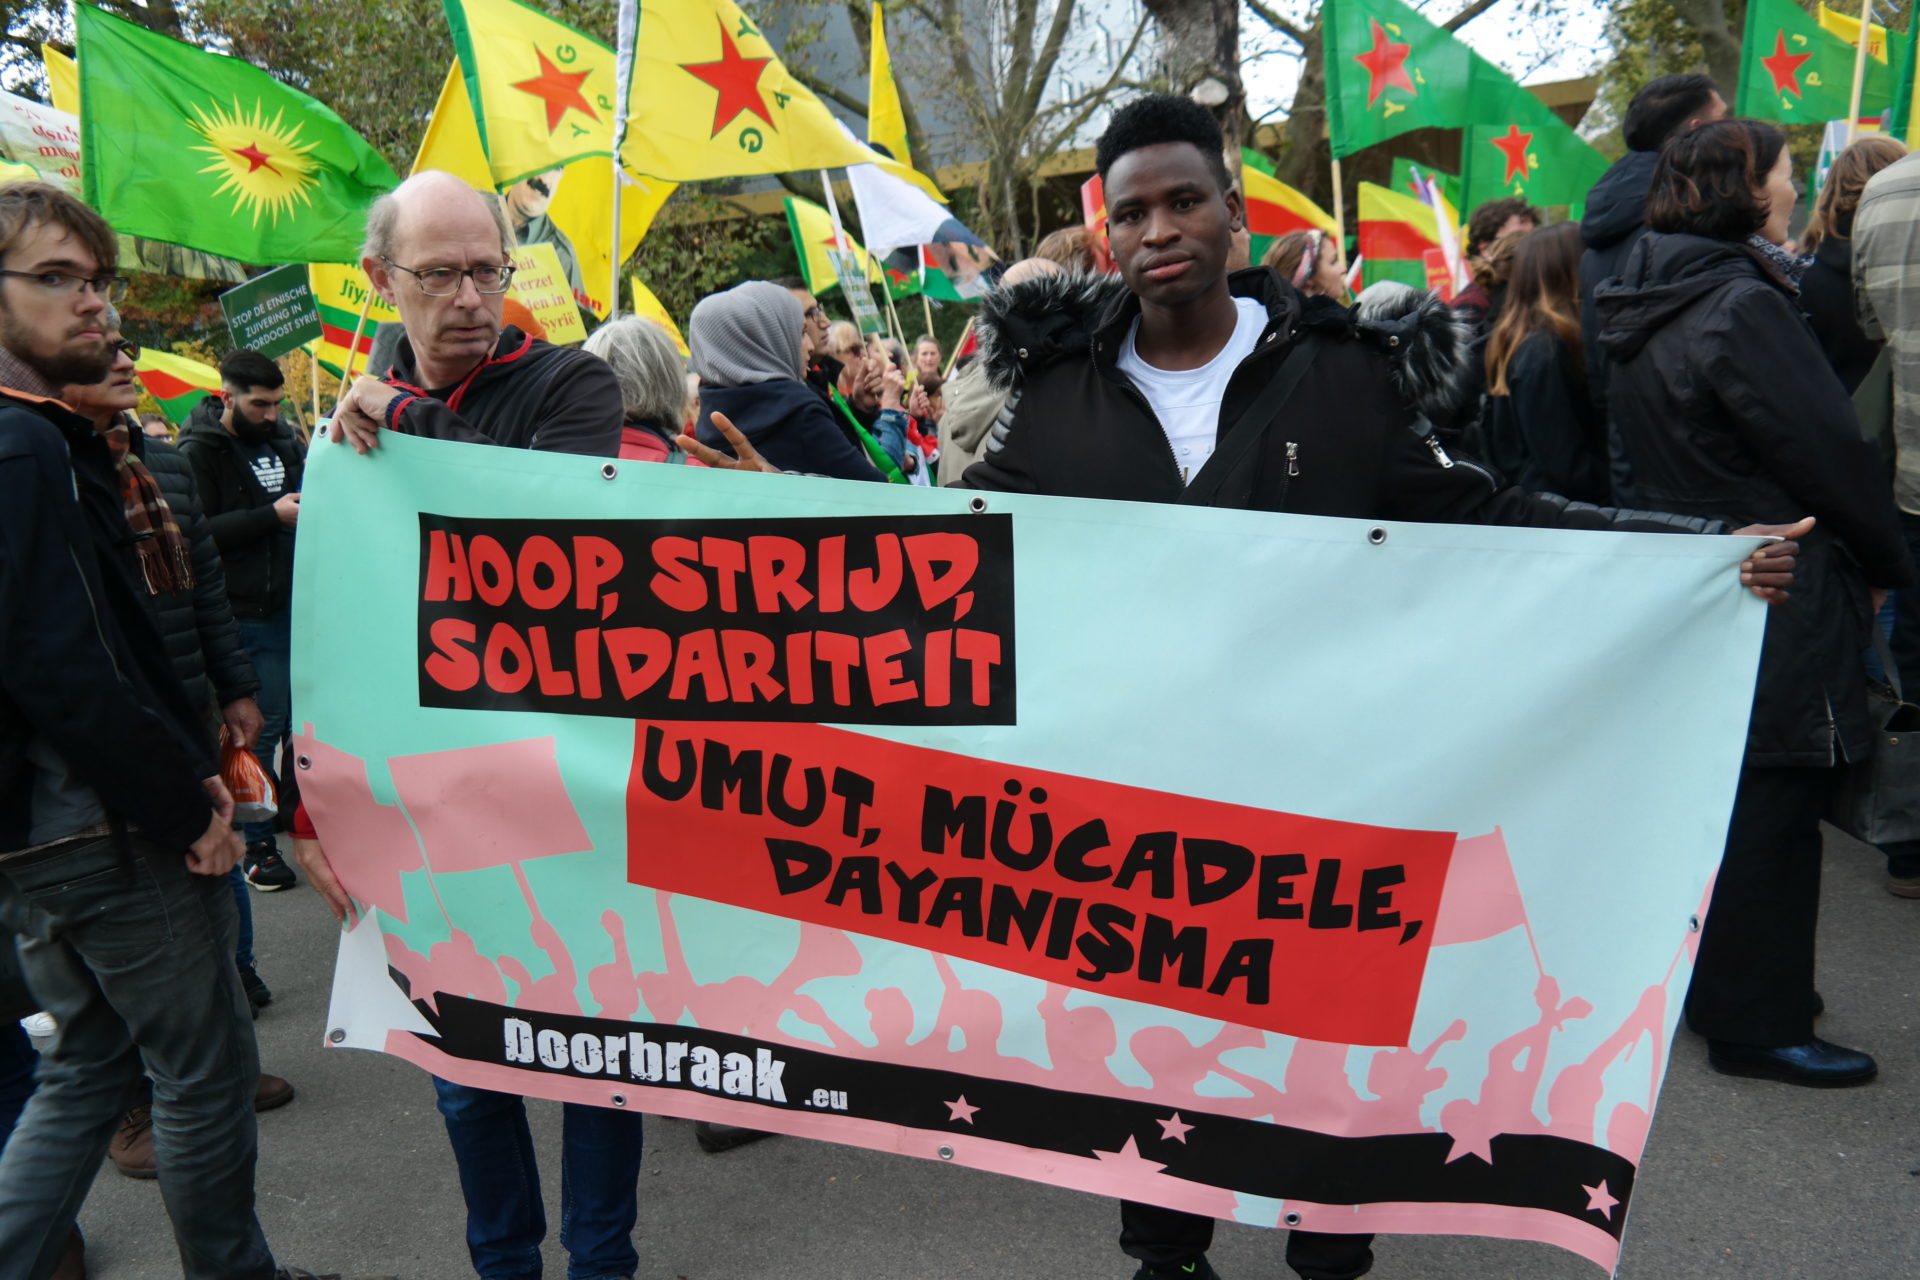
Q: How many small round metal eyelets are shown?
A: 10